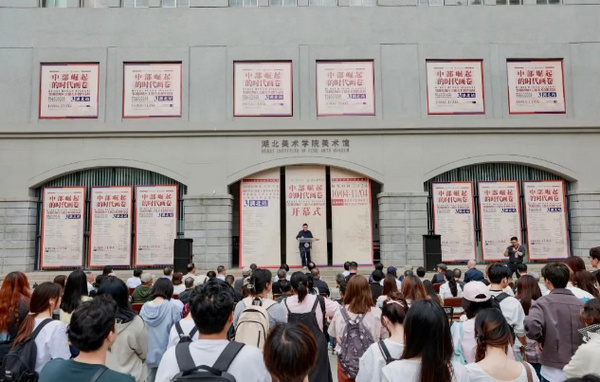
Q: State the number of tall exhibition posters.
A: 9